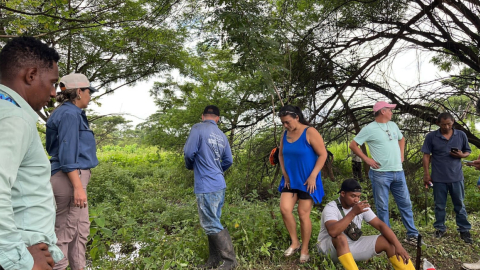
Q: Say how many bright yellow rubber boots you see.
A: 2